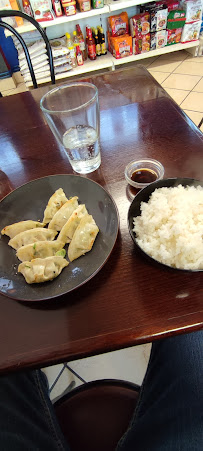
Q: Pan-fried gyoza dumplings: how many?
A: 8